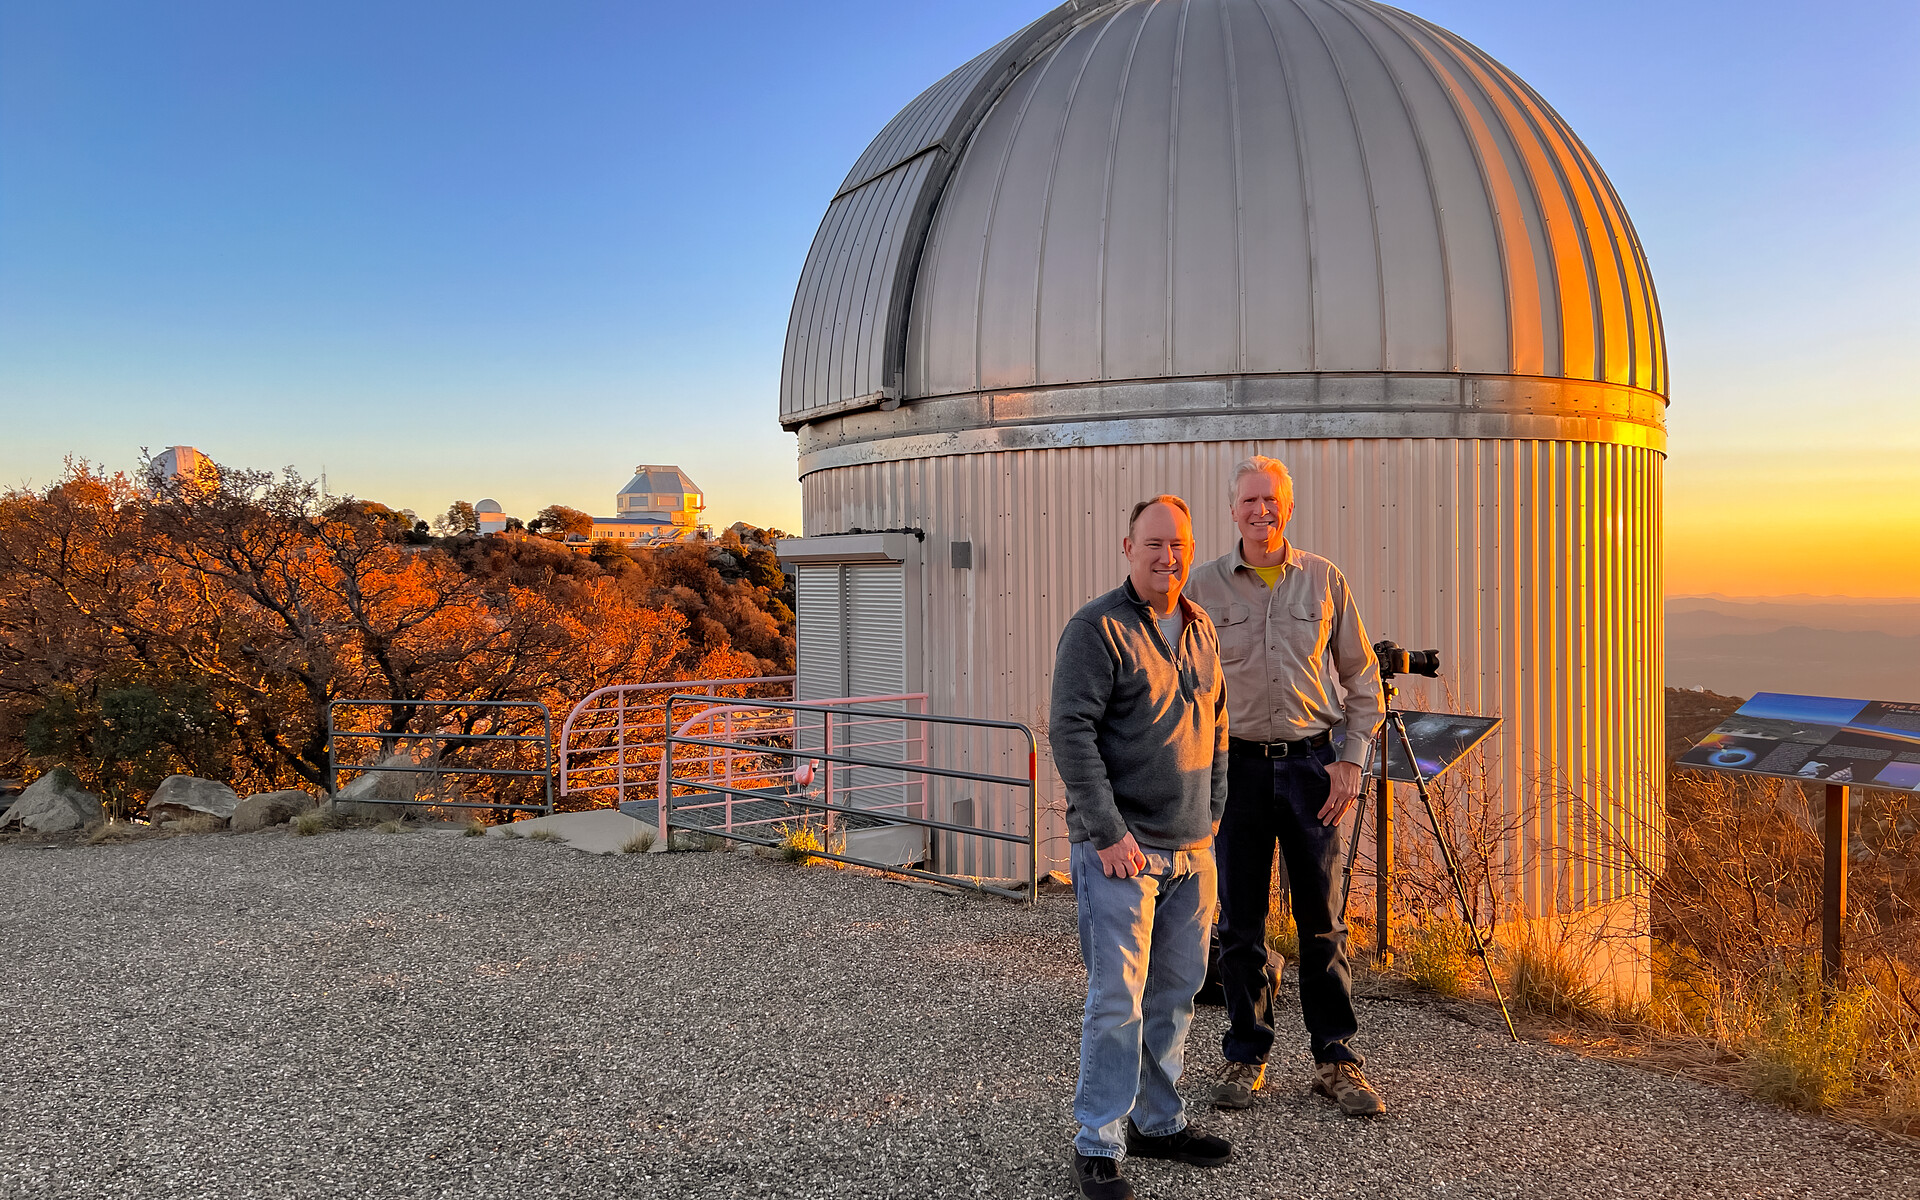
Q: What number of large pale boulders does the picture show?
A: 4